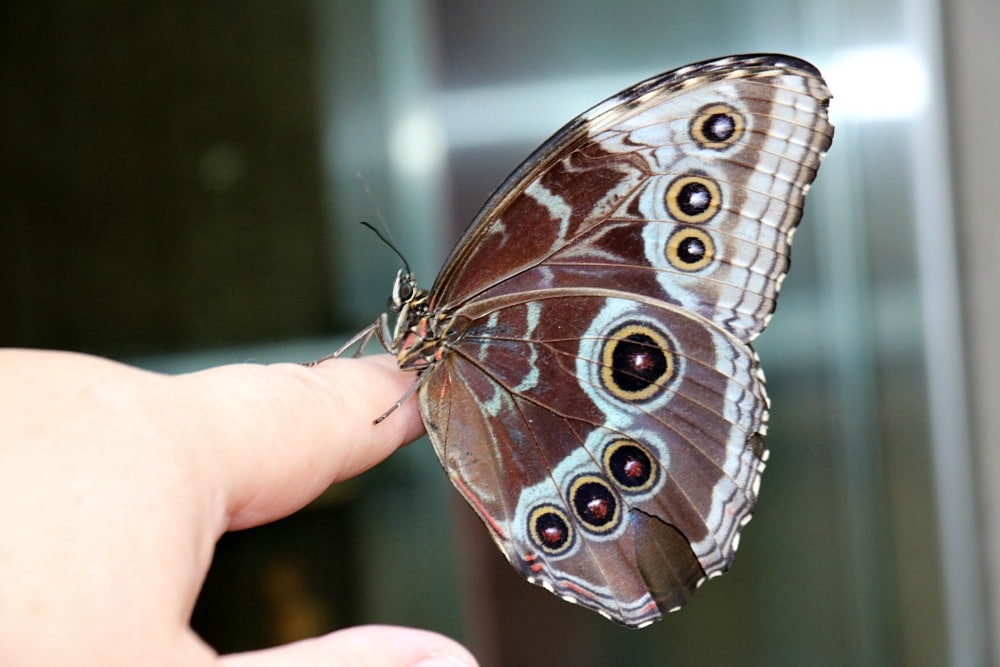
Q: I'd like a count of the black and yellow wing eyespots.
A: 7